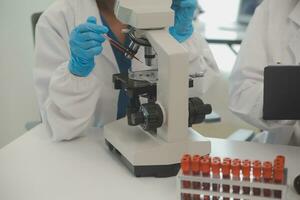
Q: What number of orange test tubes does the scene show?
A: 10